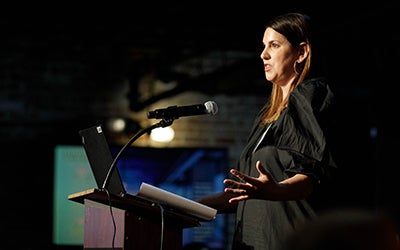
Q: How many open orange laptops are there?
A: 0